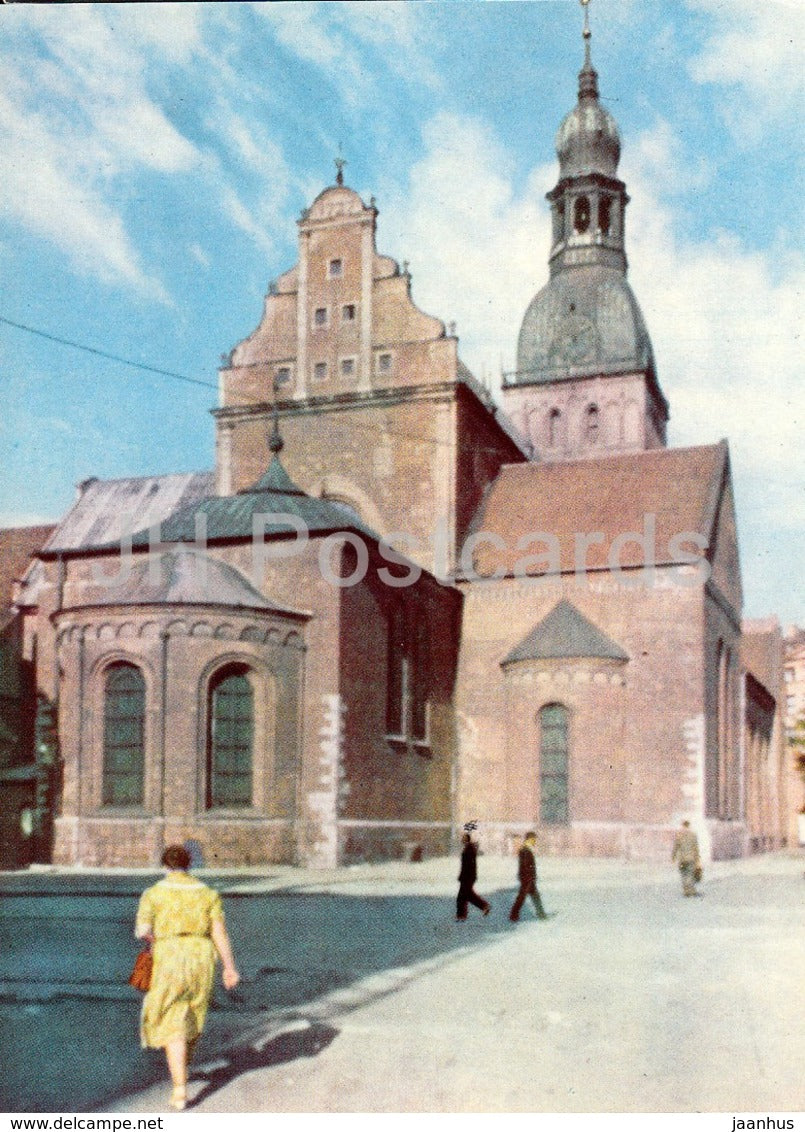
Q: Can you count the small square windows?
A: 7